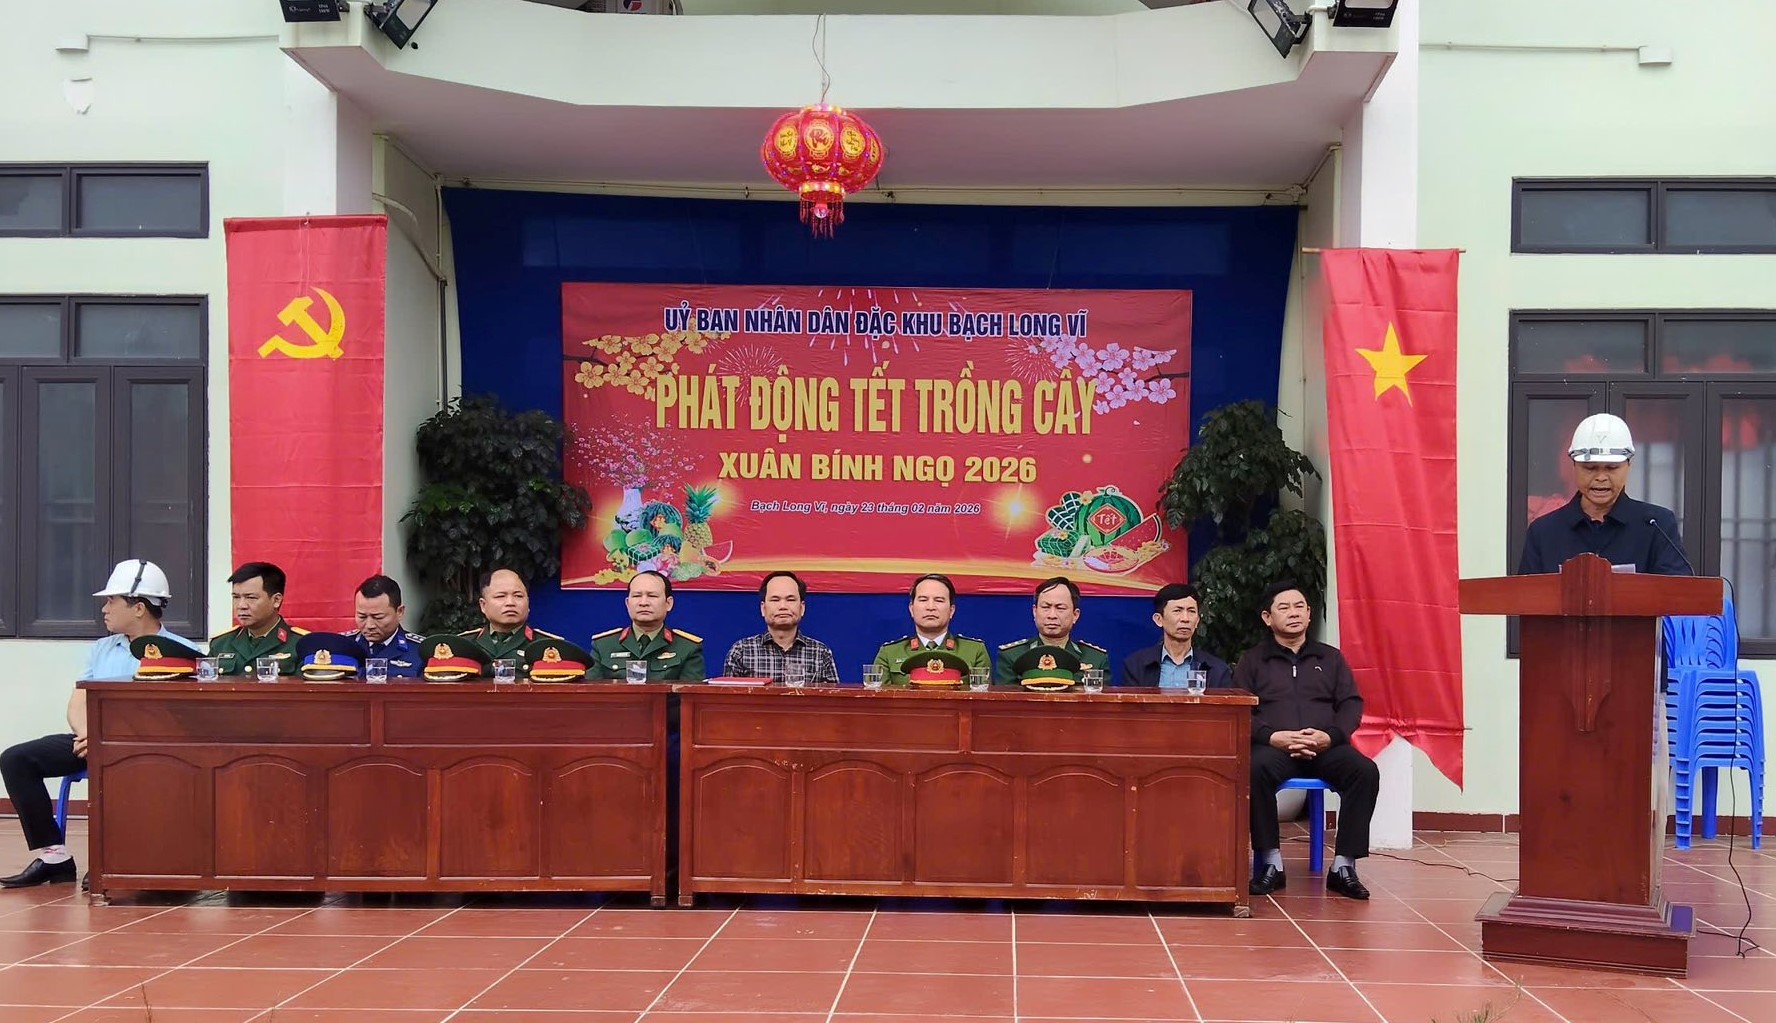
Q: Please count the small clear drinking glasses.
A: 10